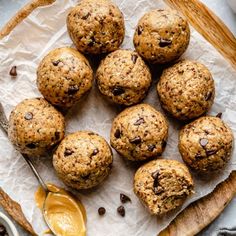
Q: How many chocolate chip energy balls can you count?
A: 10